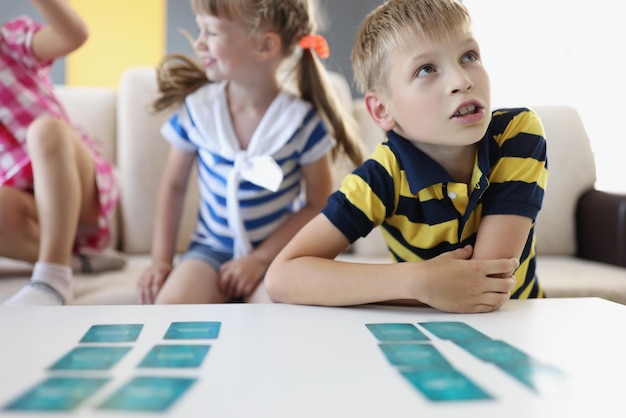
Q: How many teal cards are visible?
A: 12